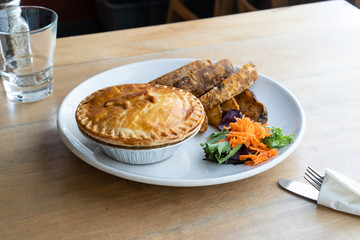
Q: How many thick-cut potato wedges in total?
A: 3